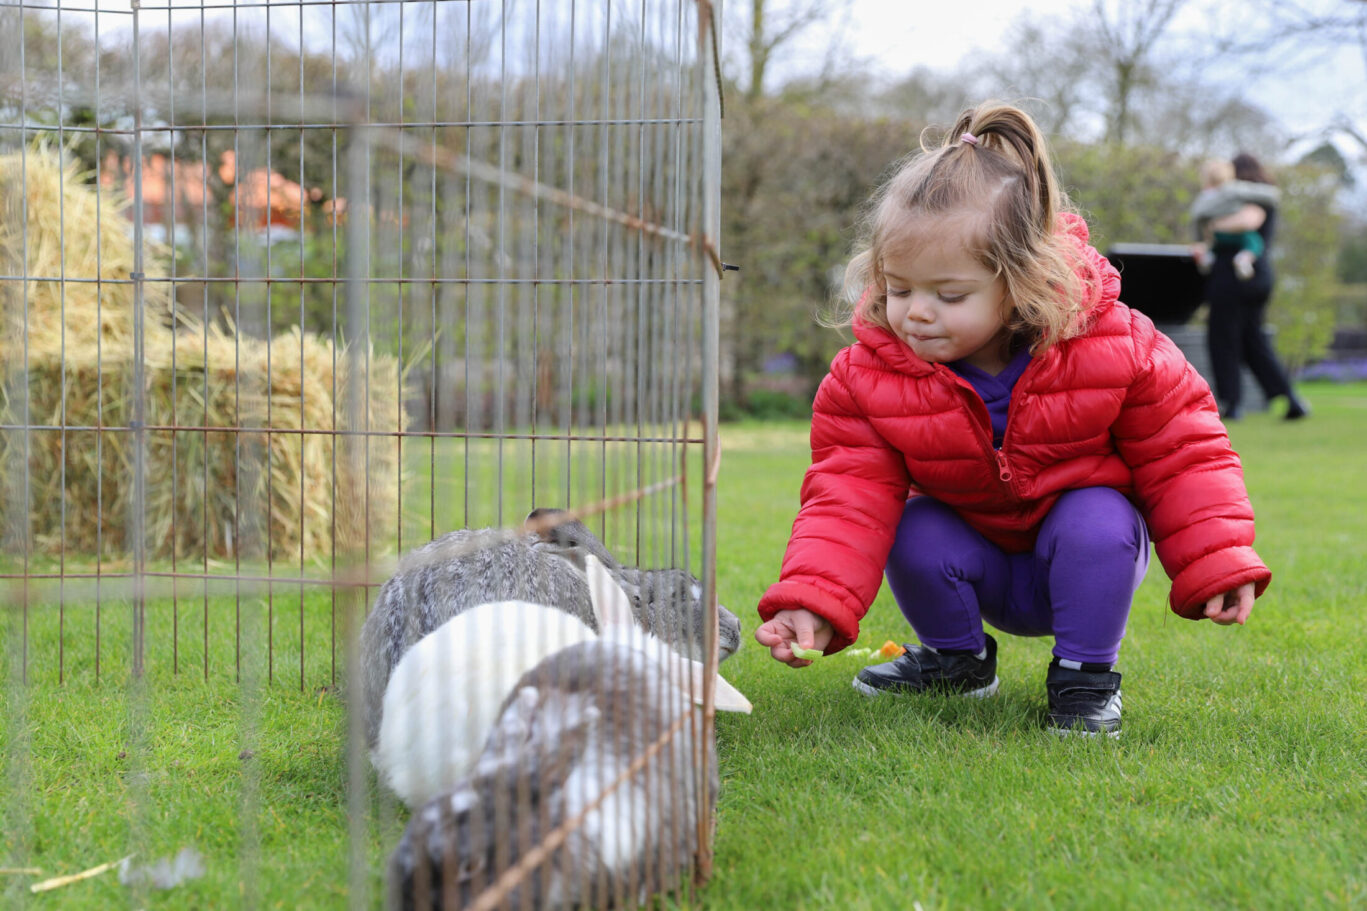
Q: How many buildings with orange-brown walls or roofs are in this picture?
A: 1